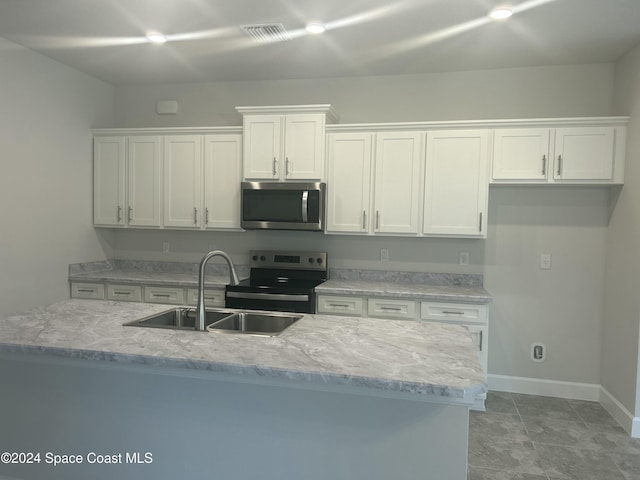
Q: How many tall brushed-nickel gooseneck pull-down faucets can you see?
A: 1